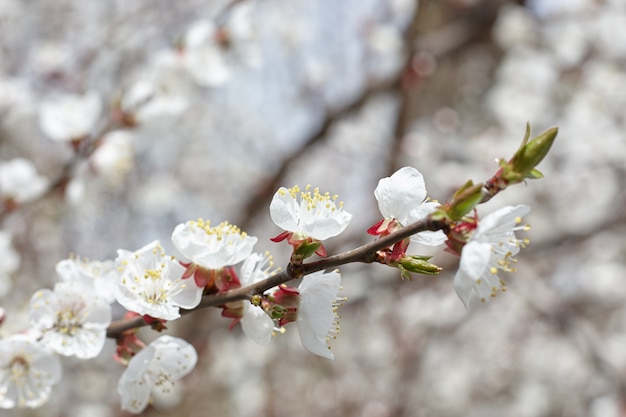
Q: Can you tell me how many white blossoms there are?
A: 11